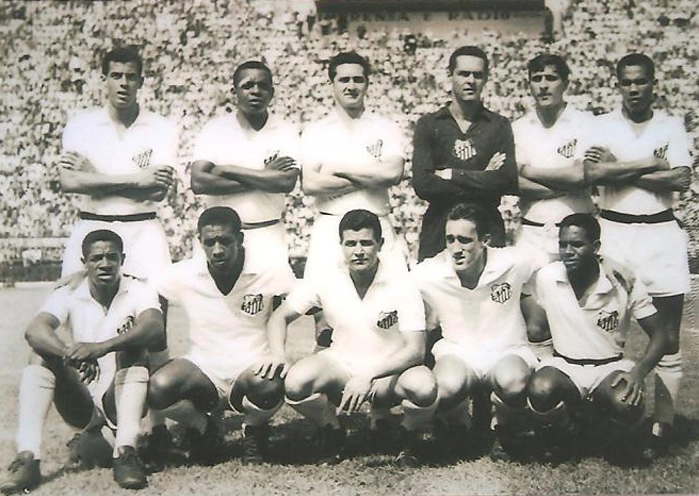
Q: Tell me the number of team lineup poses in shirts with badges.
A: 11